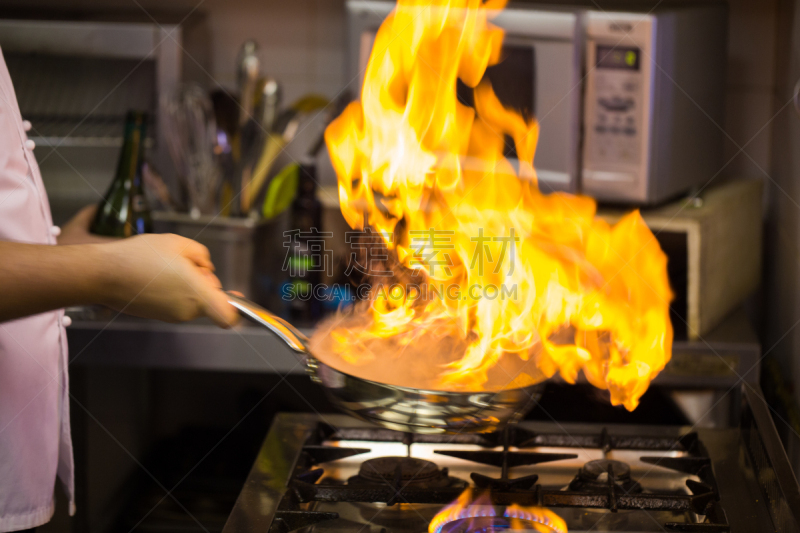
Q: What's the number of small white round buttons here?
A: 4